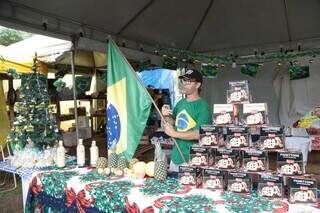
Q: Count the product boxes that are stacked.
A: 15